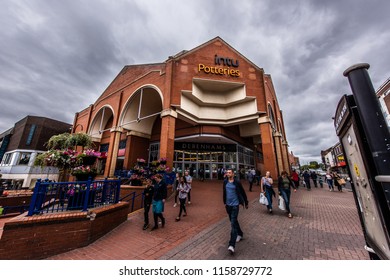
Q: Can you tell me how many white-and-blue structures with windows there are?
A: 1